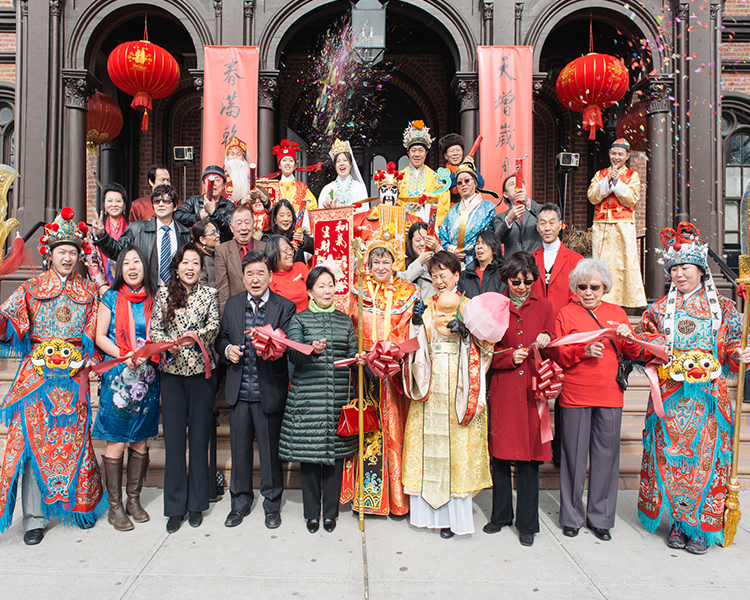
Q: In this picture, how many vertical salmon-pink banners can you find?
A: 2